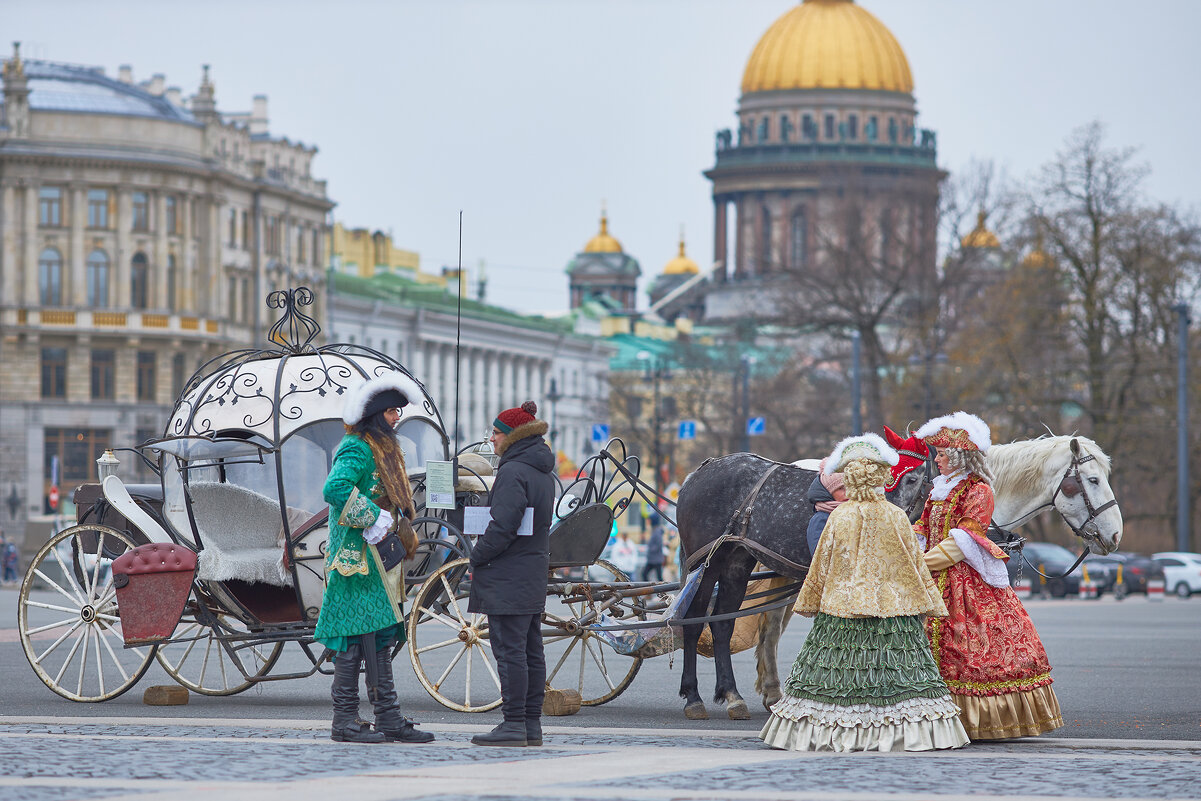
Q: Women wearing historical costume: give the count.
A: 2